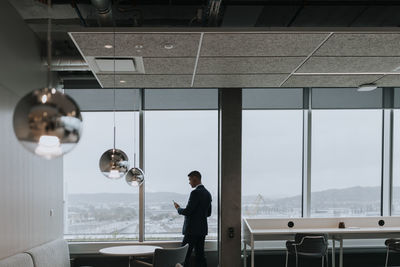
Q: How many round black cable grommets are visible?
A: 2